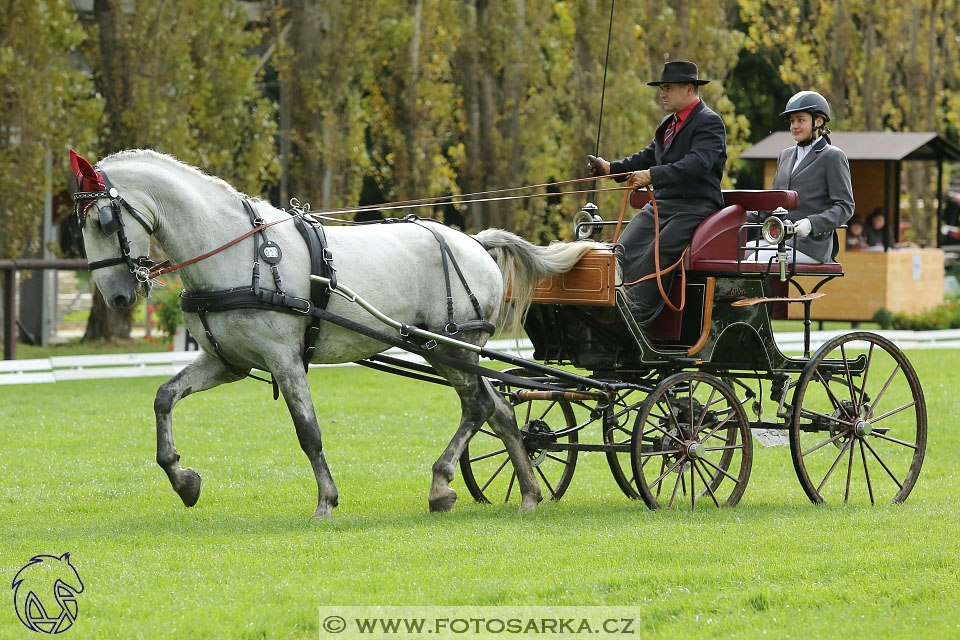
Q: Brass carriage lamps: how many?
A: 2